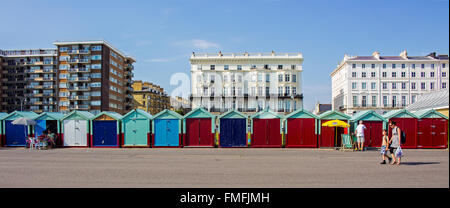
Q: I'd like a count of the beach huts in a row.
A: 14